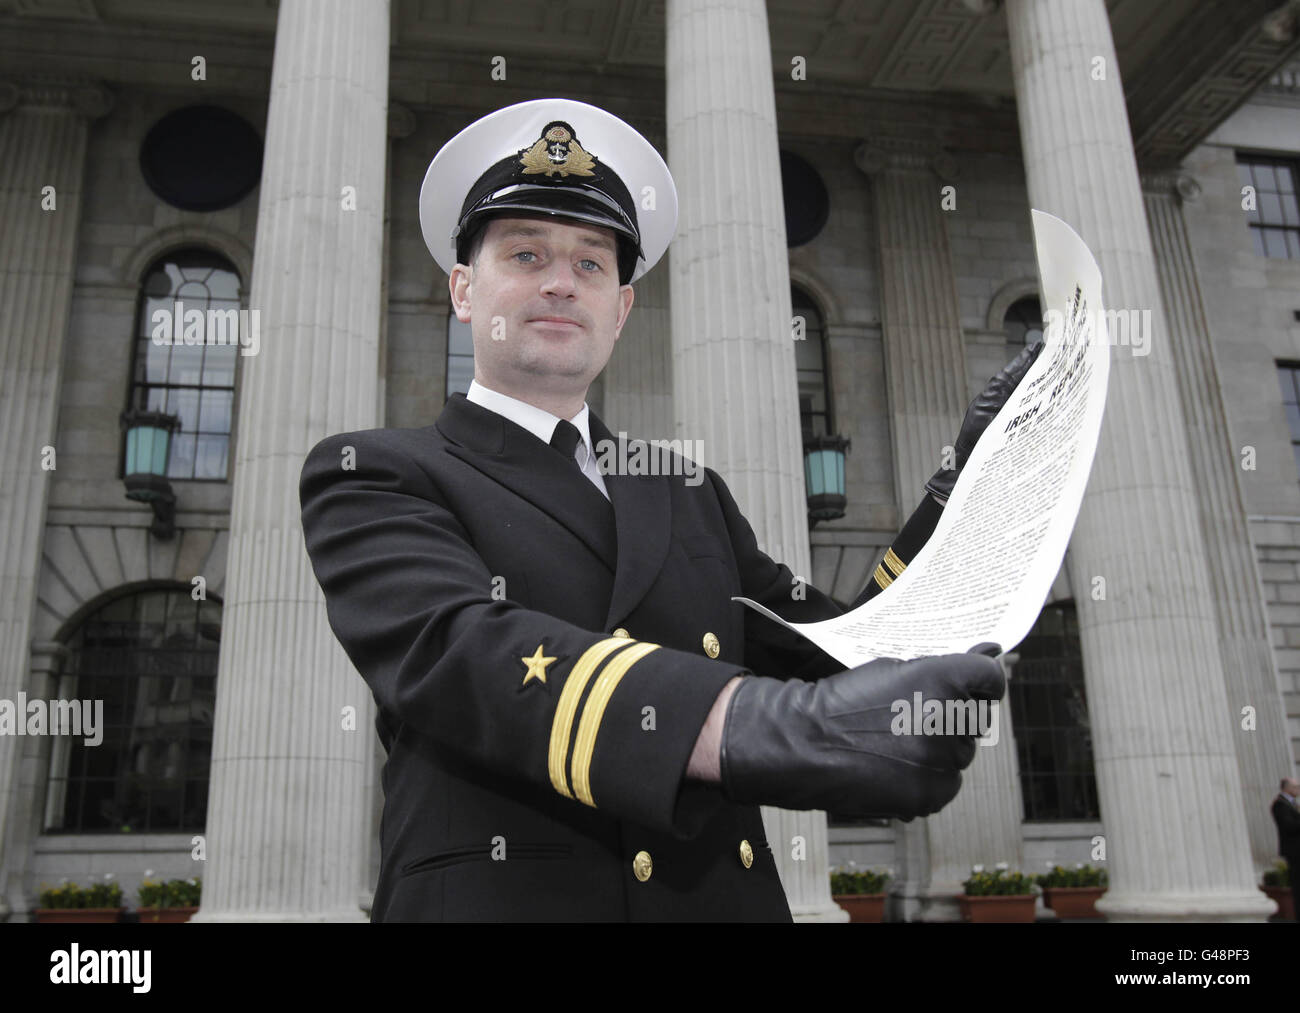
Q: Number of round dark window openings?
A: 2